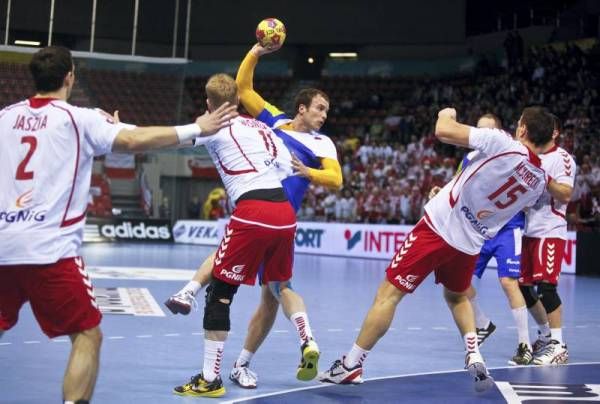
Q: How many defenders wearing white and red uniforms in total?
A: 4